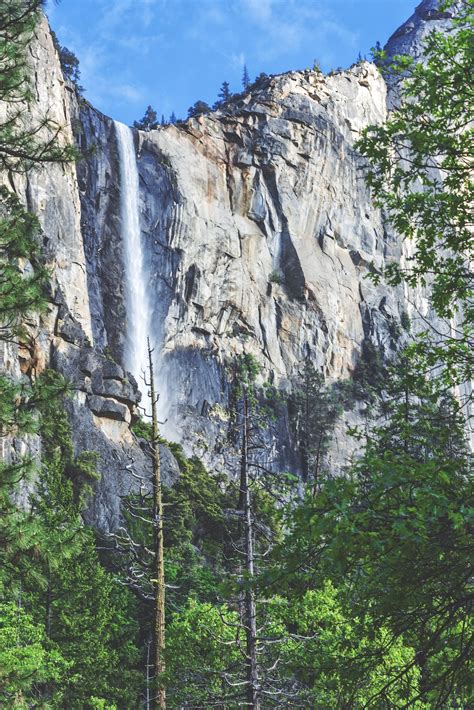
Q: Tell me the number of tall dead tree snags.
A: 2